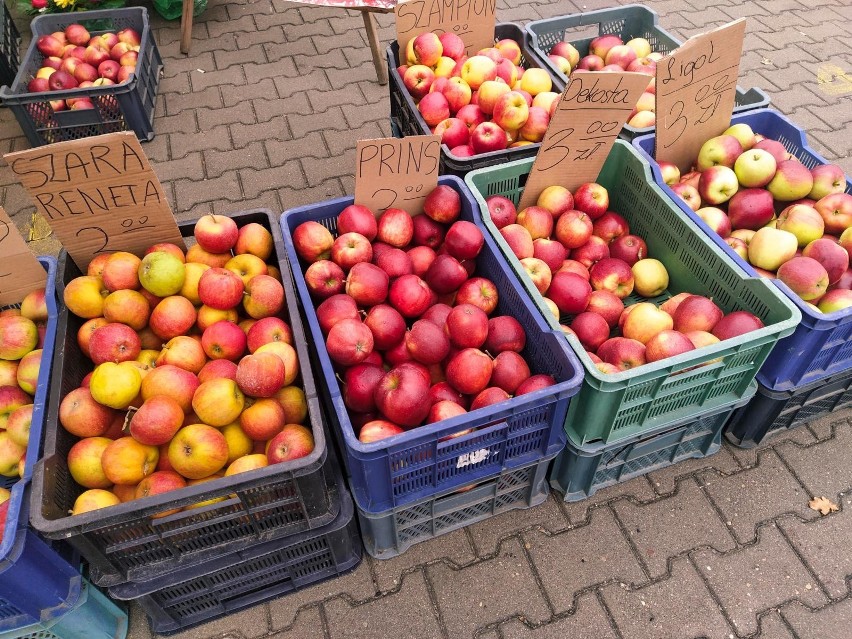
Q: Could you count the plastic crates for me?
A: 14